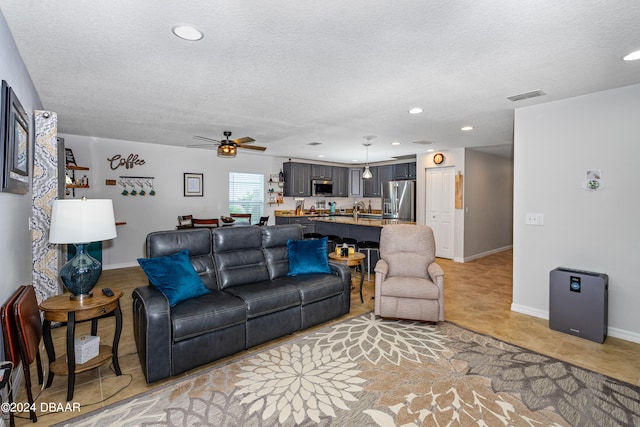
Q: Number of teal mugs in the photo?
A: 4